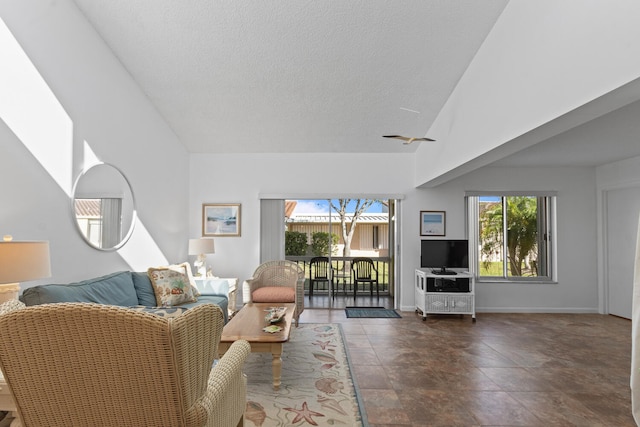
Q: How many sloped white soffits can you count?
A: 1